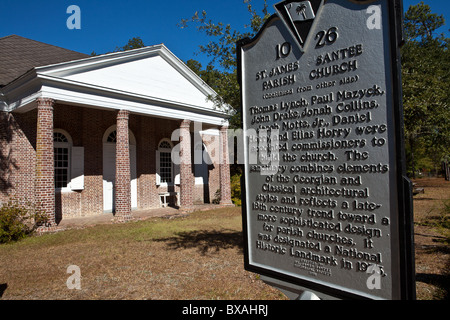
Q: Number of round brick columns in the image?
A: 4